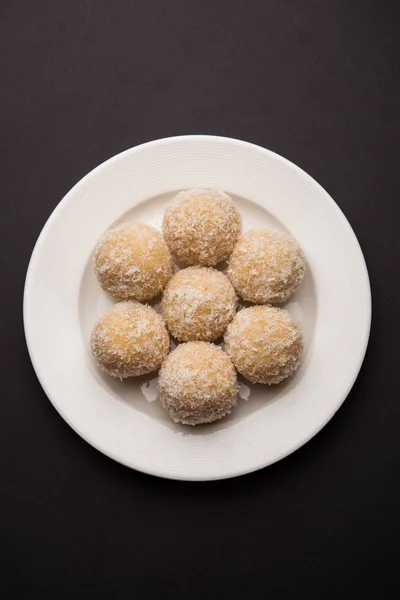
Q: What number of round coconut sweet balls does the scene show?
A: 7